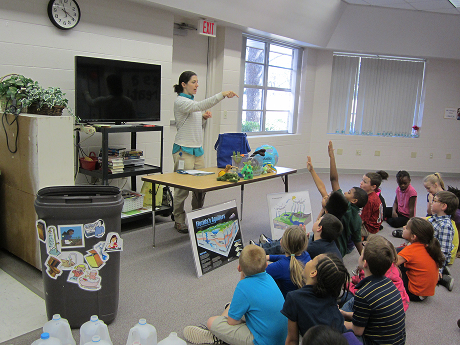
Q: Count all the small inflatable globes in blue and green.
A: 1